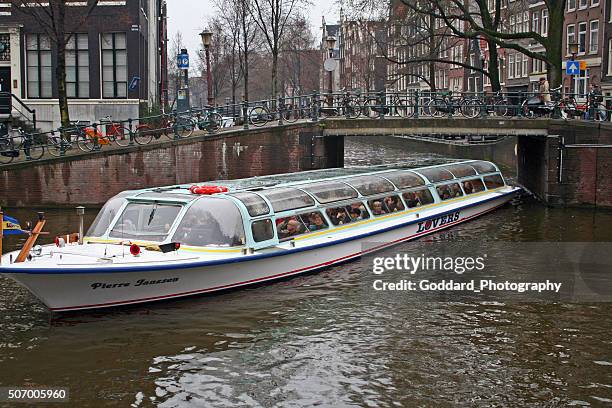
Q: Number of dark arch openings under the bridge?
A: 1